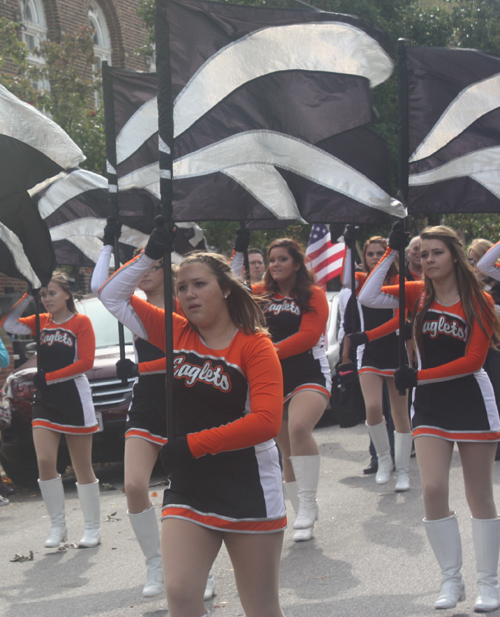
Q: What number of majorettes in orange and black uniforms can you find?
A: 6